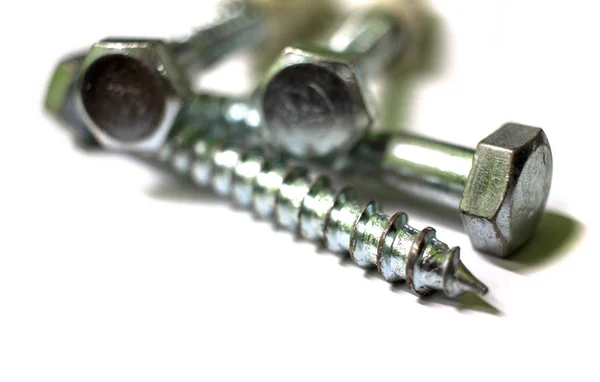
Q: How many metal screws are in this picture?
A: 4